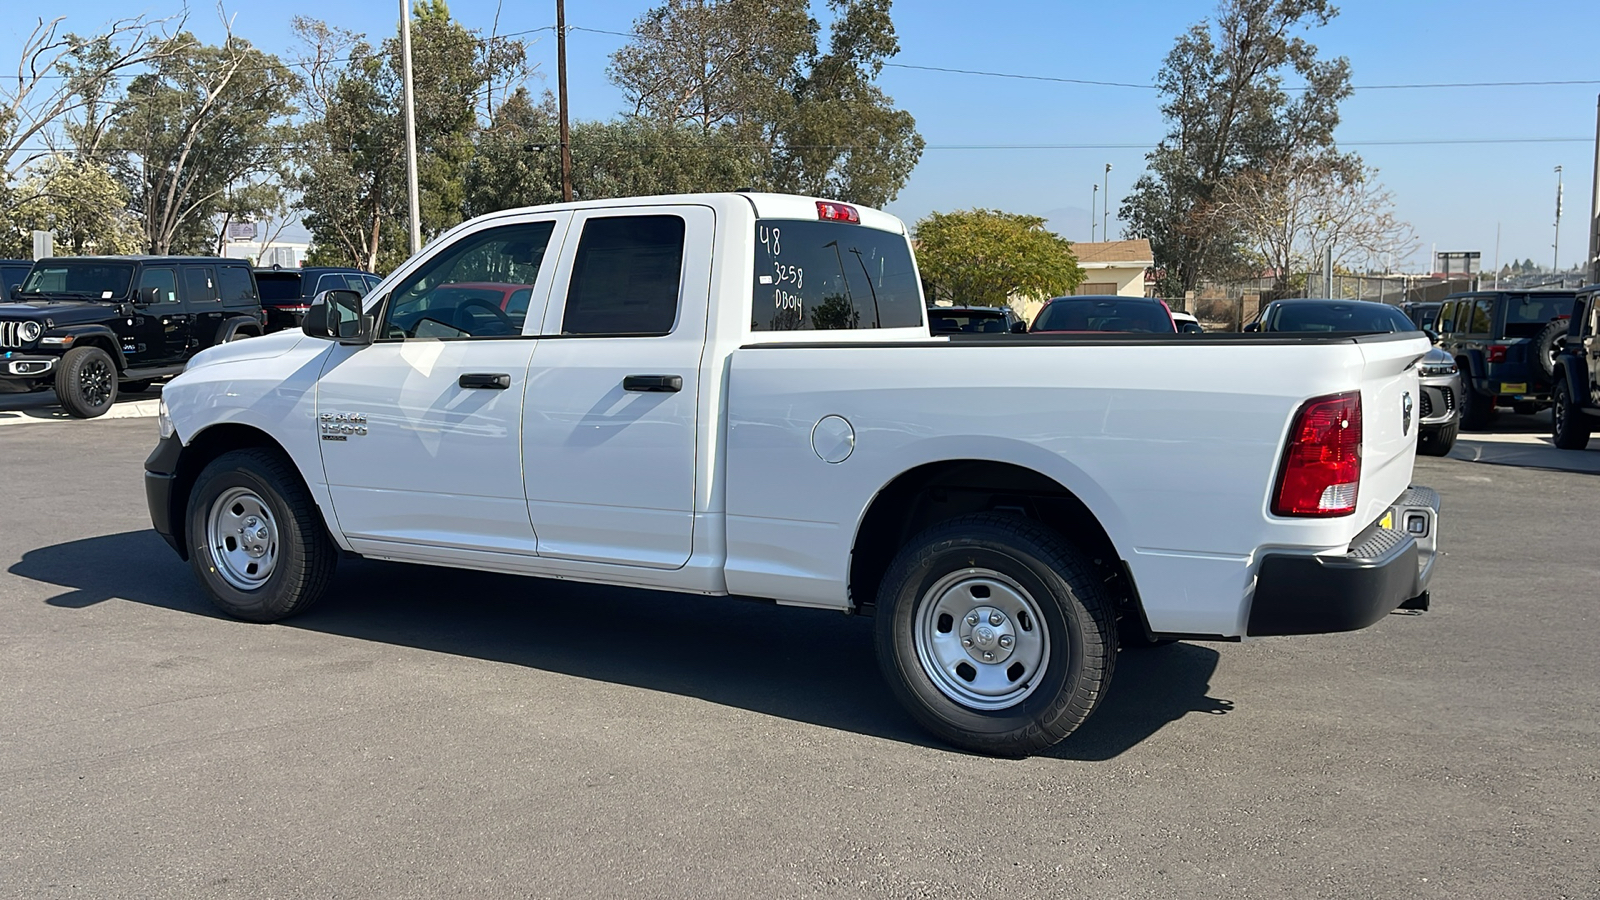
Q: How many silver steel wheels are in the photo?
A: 2